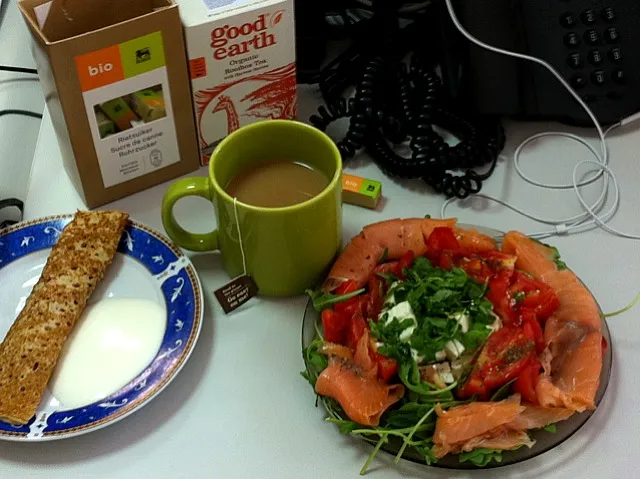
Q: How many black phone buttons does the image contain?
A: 12